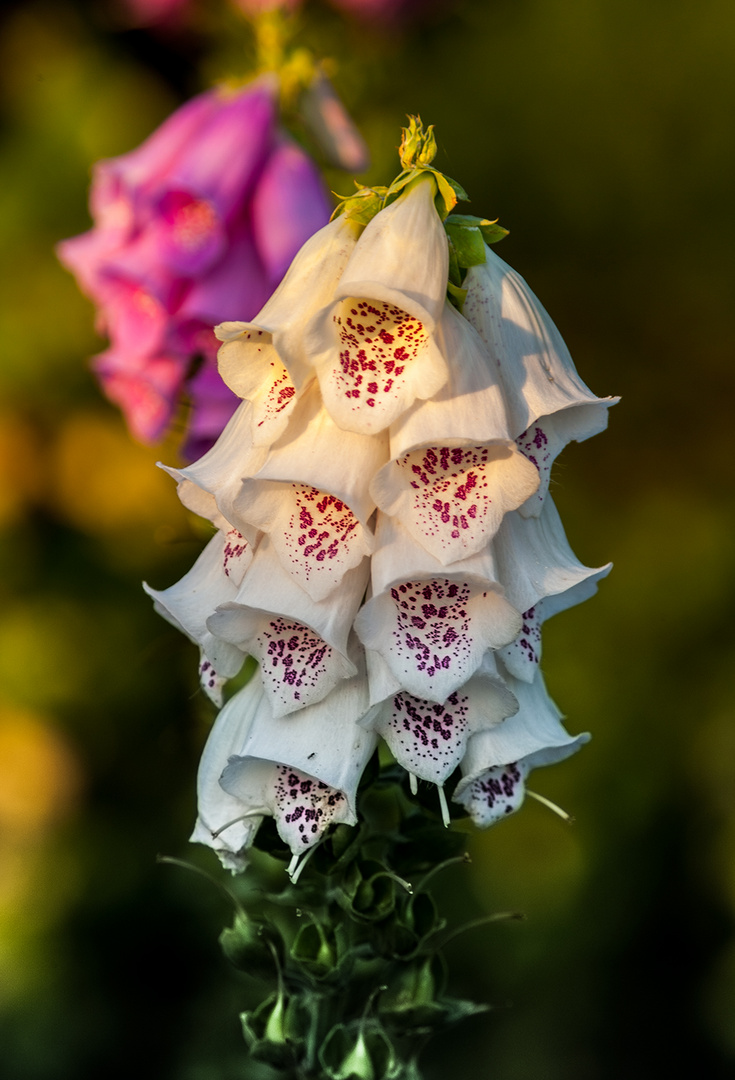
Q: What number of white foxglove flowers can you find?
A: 14